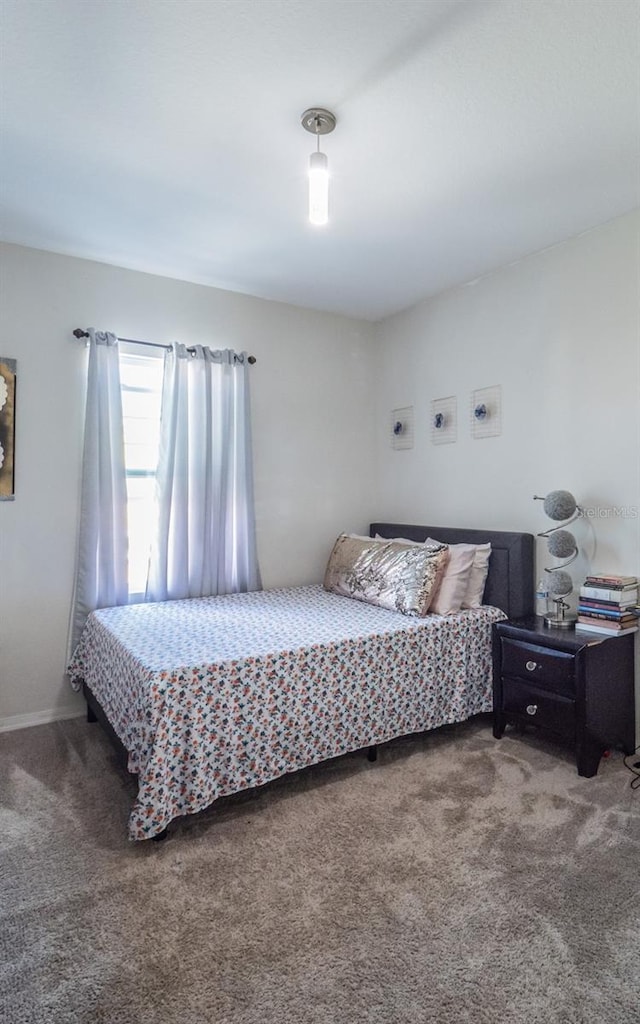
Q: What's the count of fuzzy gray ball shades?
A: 3